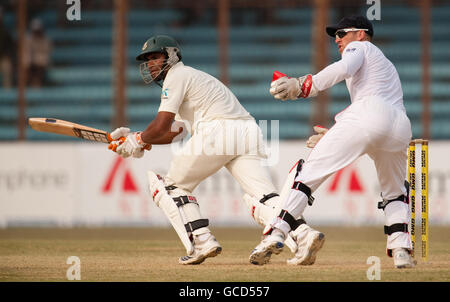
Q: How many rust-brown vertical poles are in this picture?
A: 5